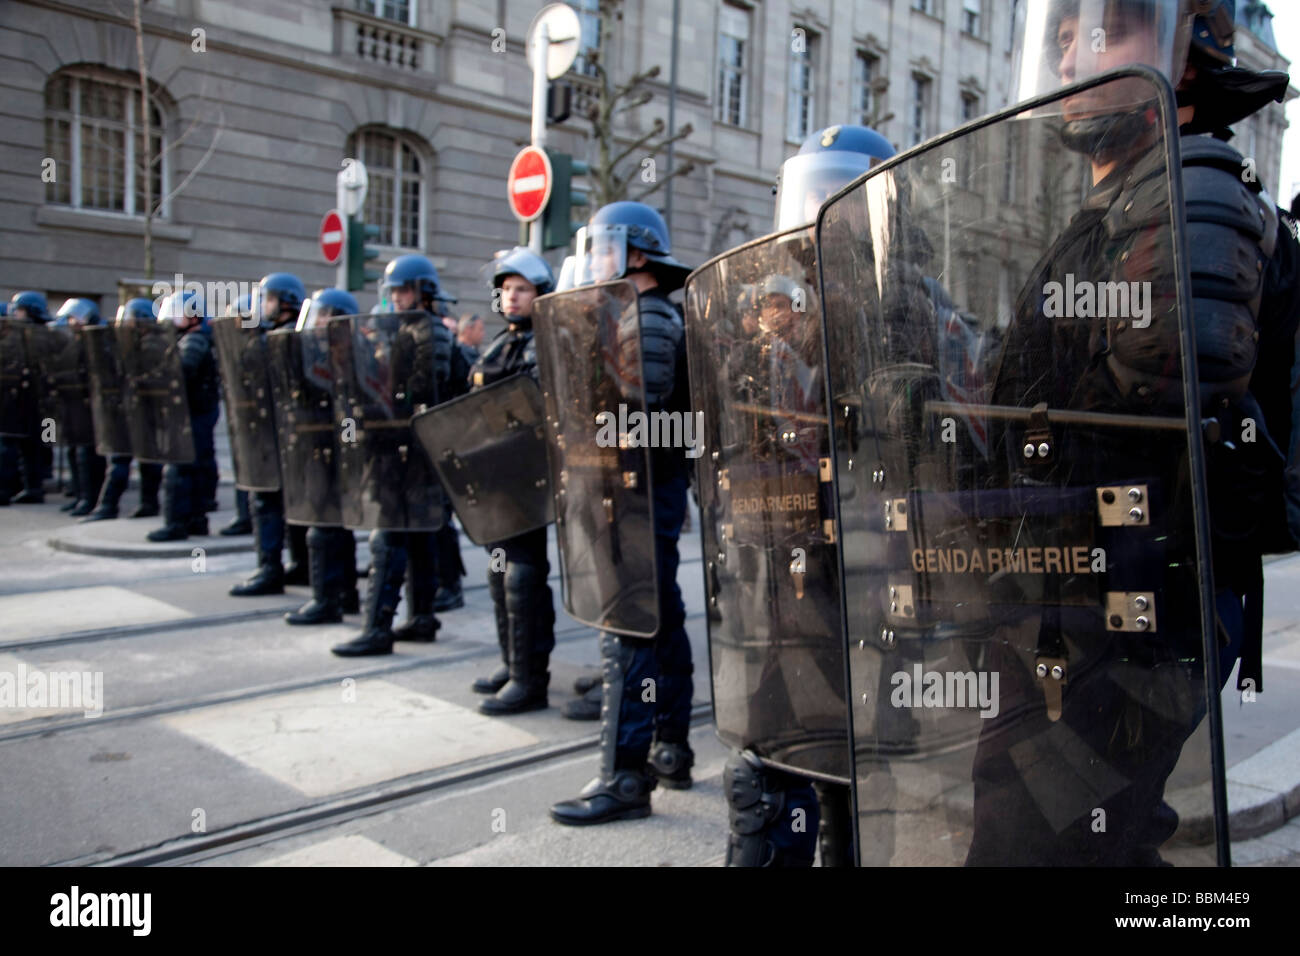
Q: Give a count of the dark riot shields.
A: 11